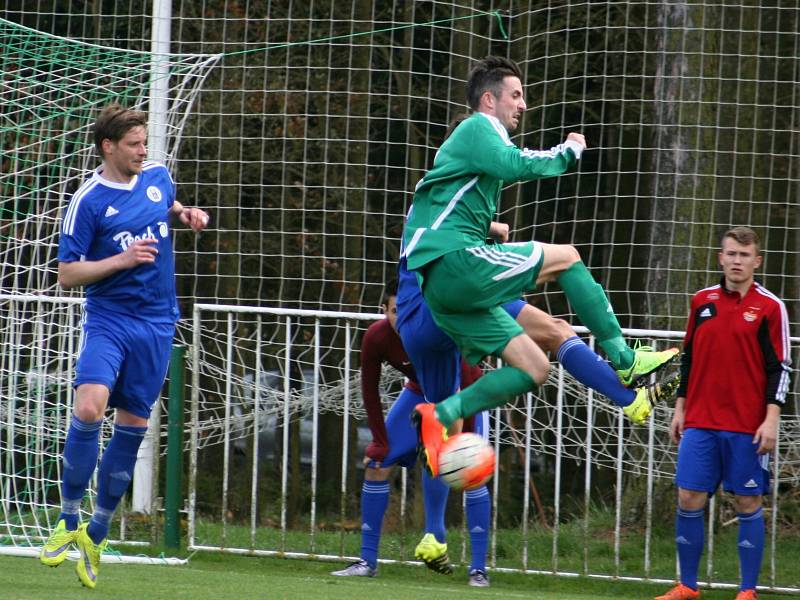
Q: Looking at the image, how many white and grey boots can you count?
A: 2